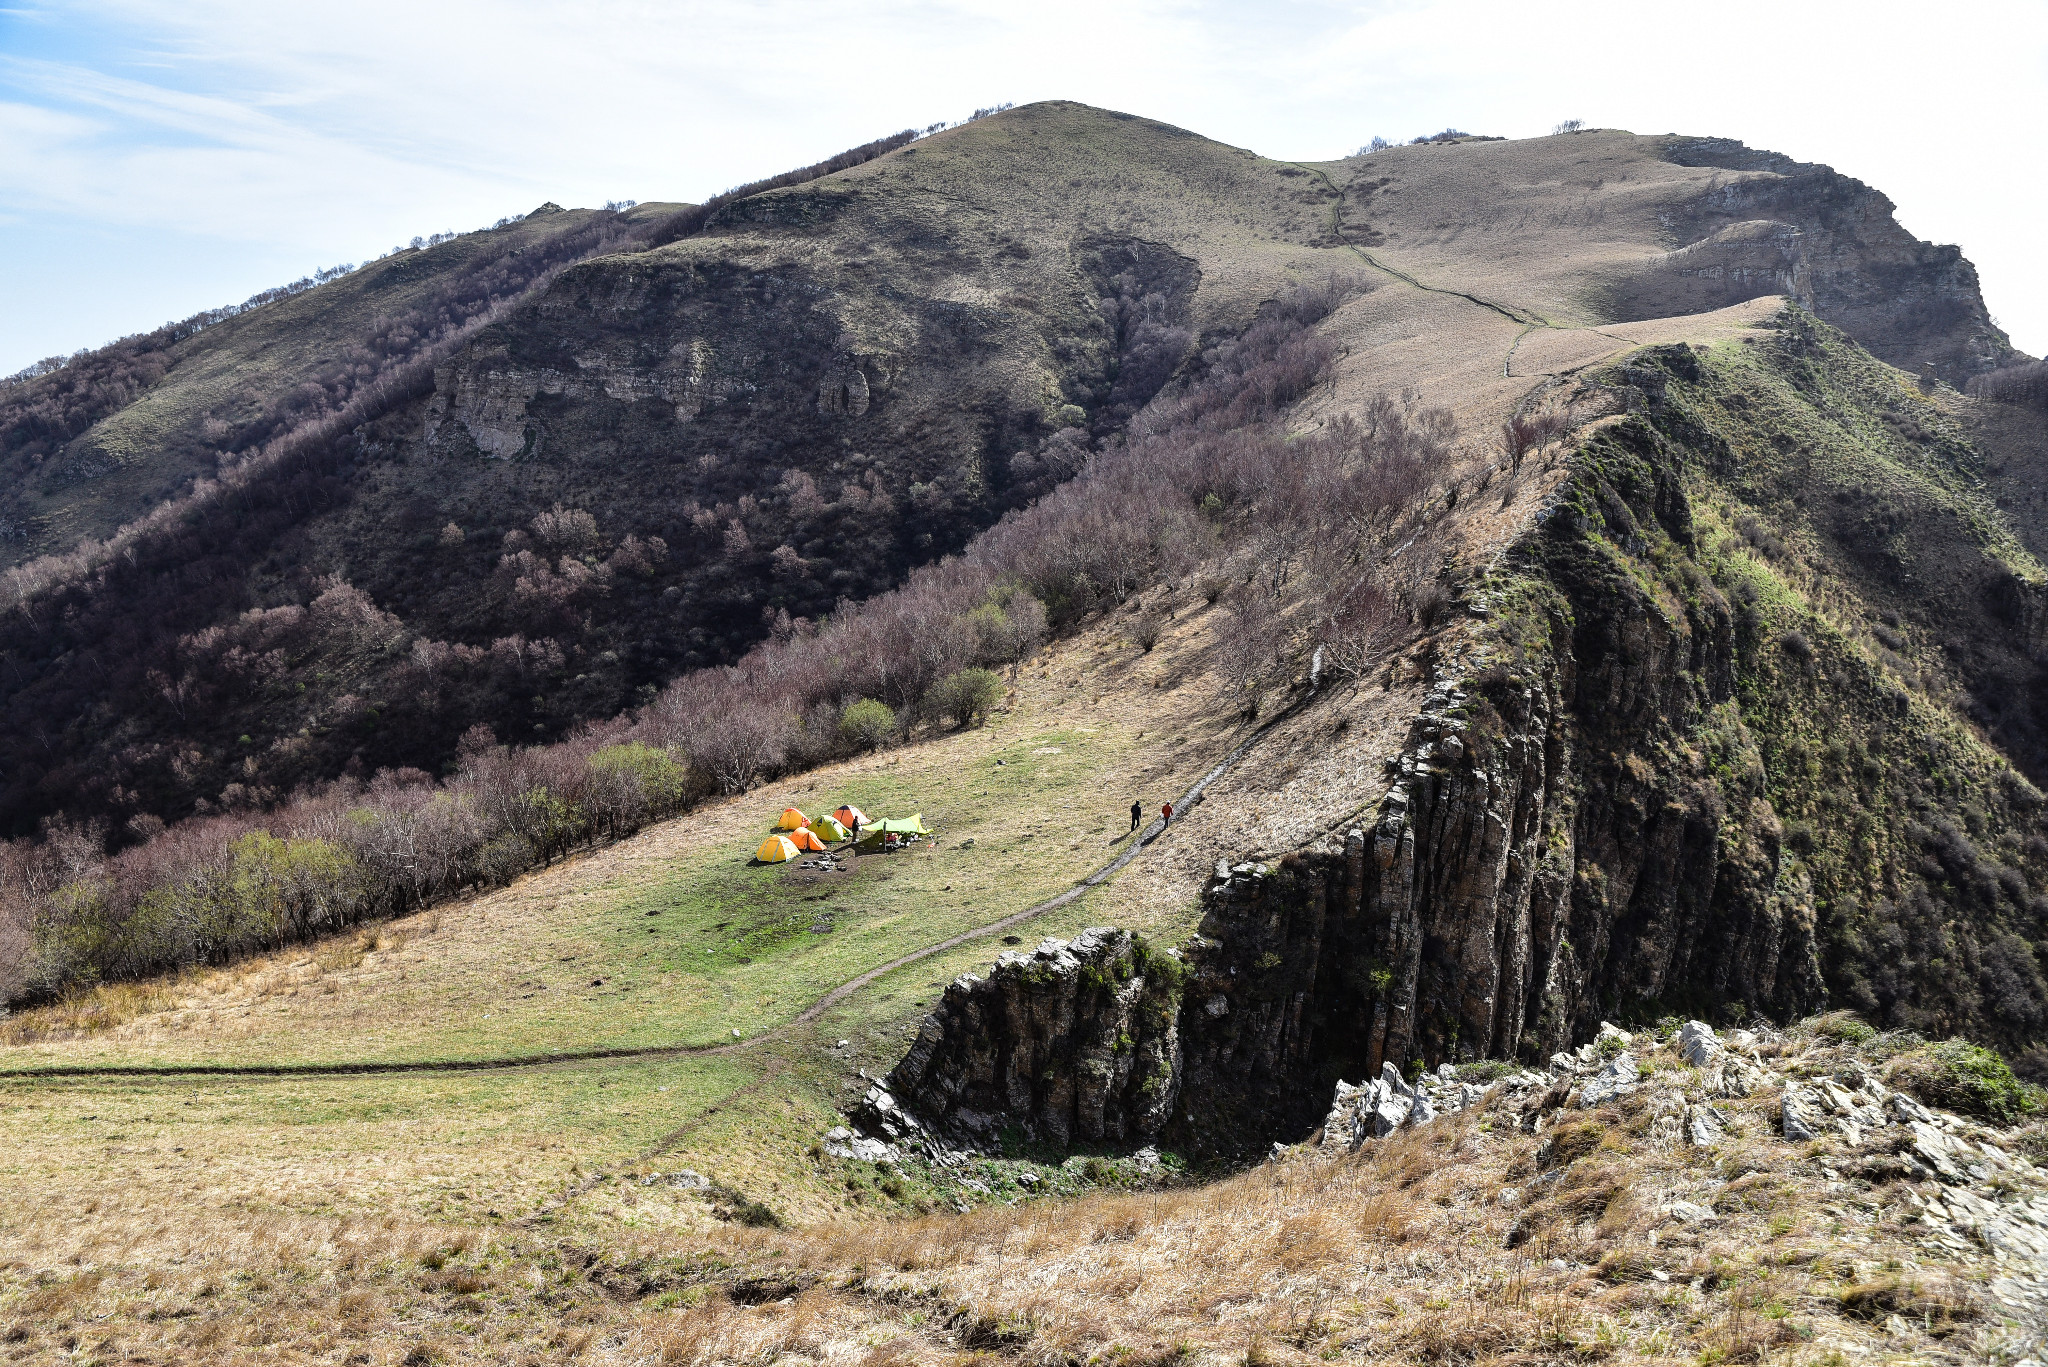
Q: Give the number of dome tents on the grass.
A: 5